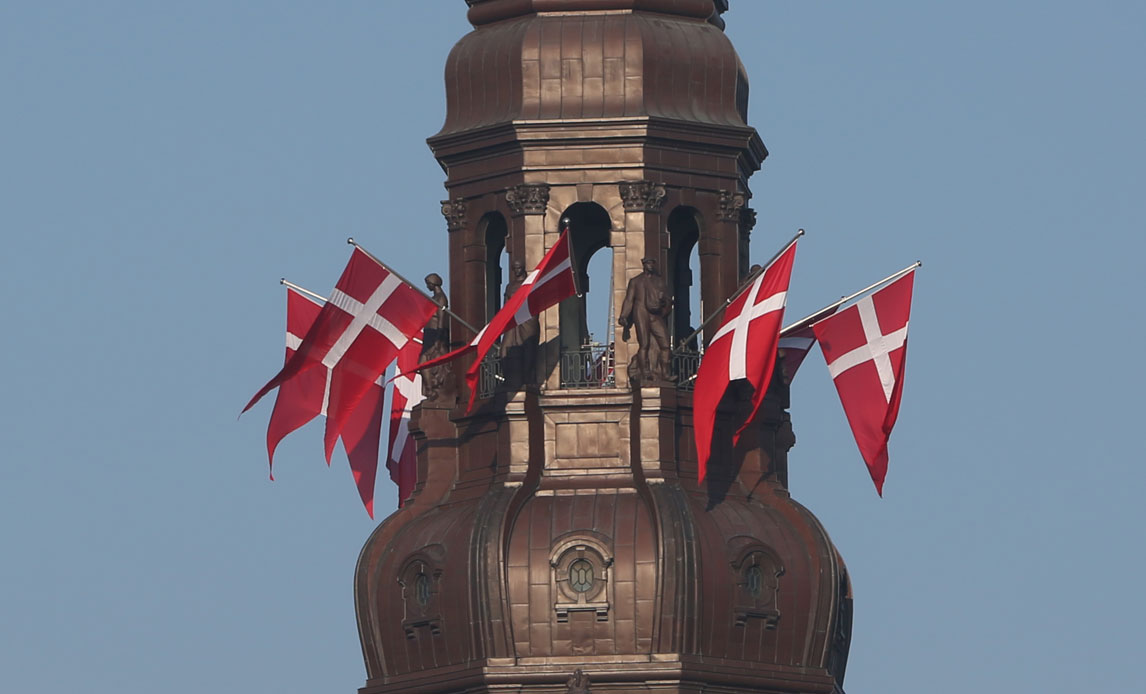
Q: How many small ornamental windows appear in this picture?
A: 3